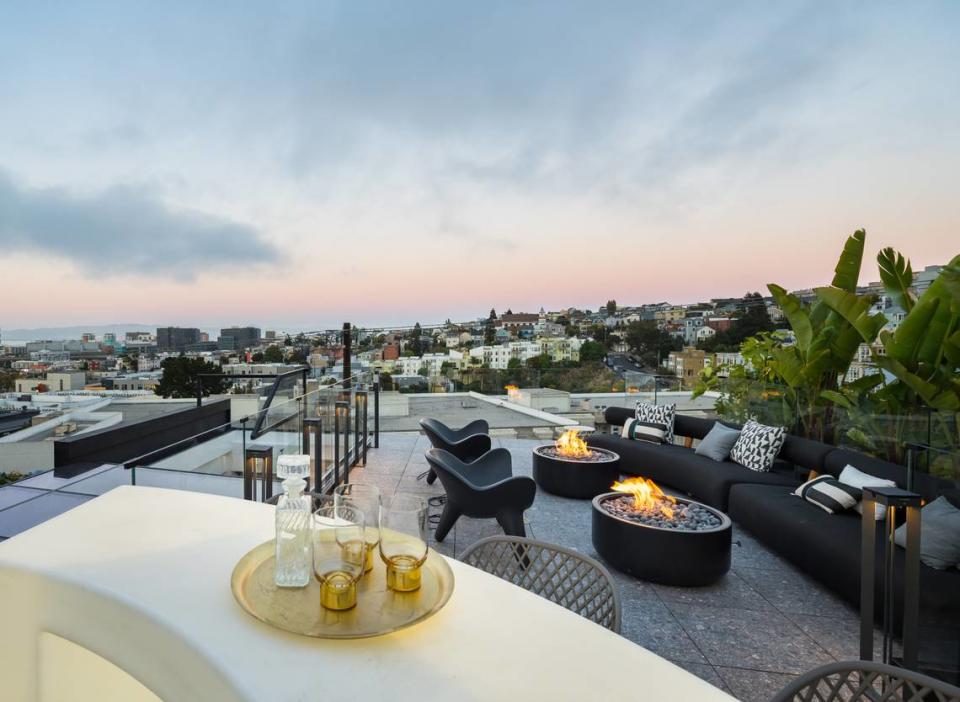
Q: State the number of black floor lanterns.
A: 5